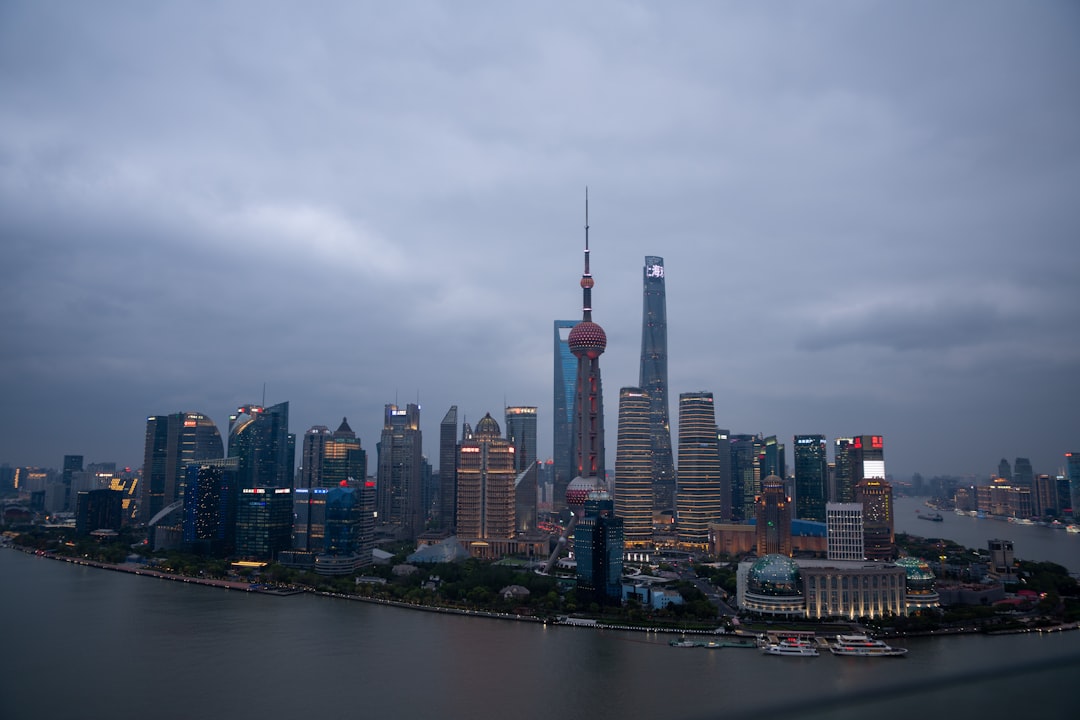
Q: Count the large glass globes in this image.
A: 2